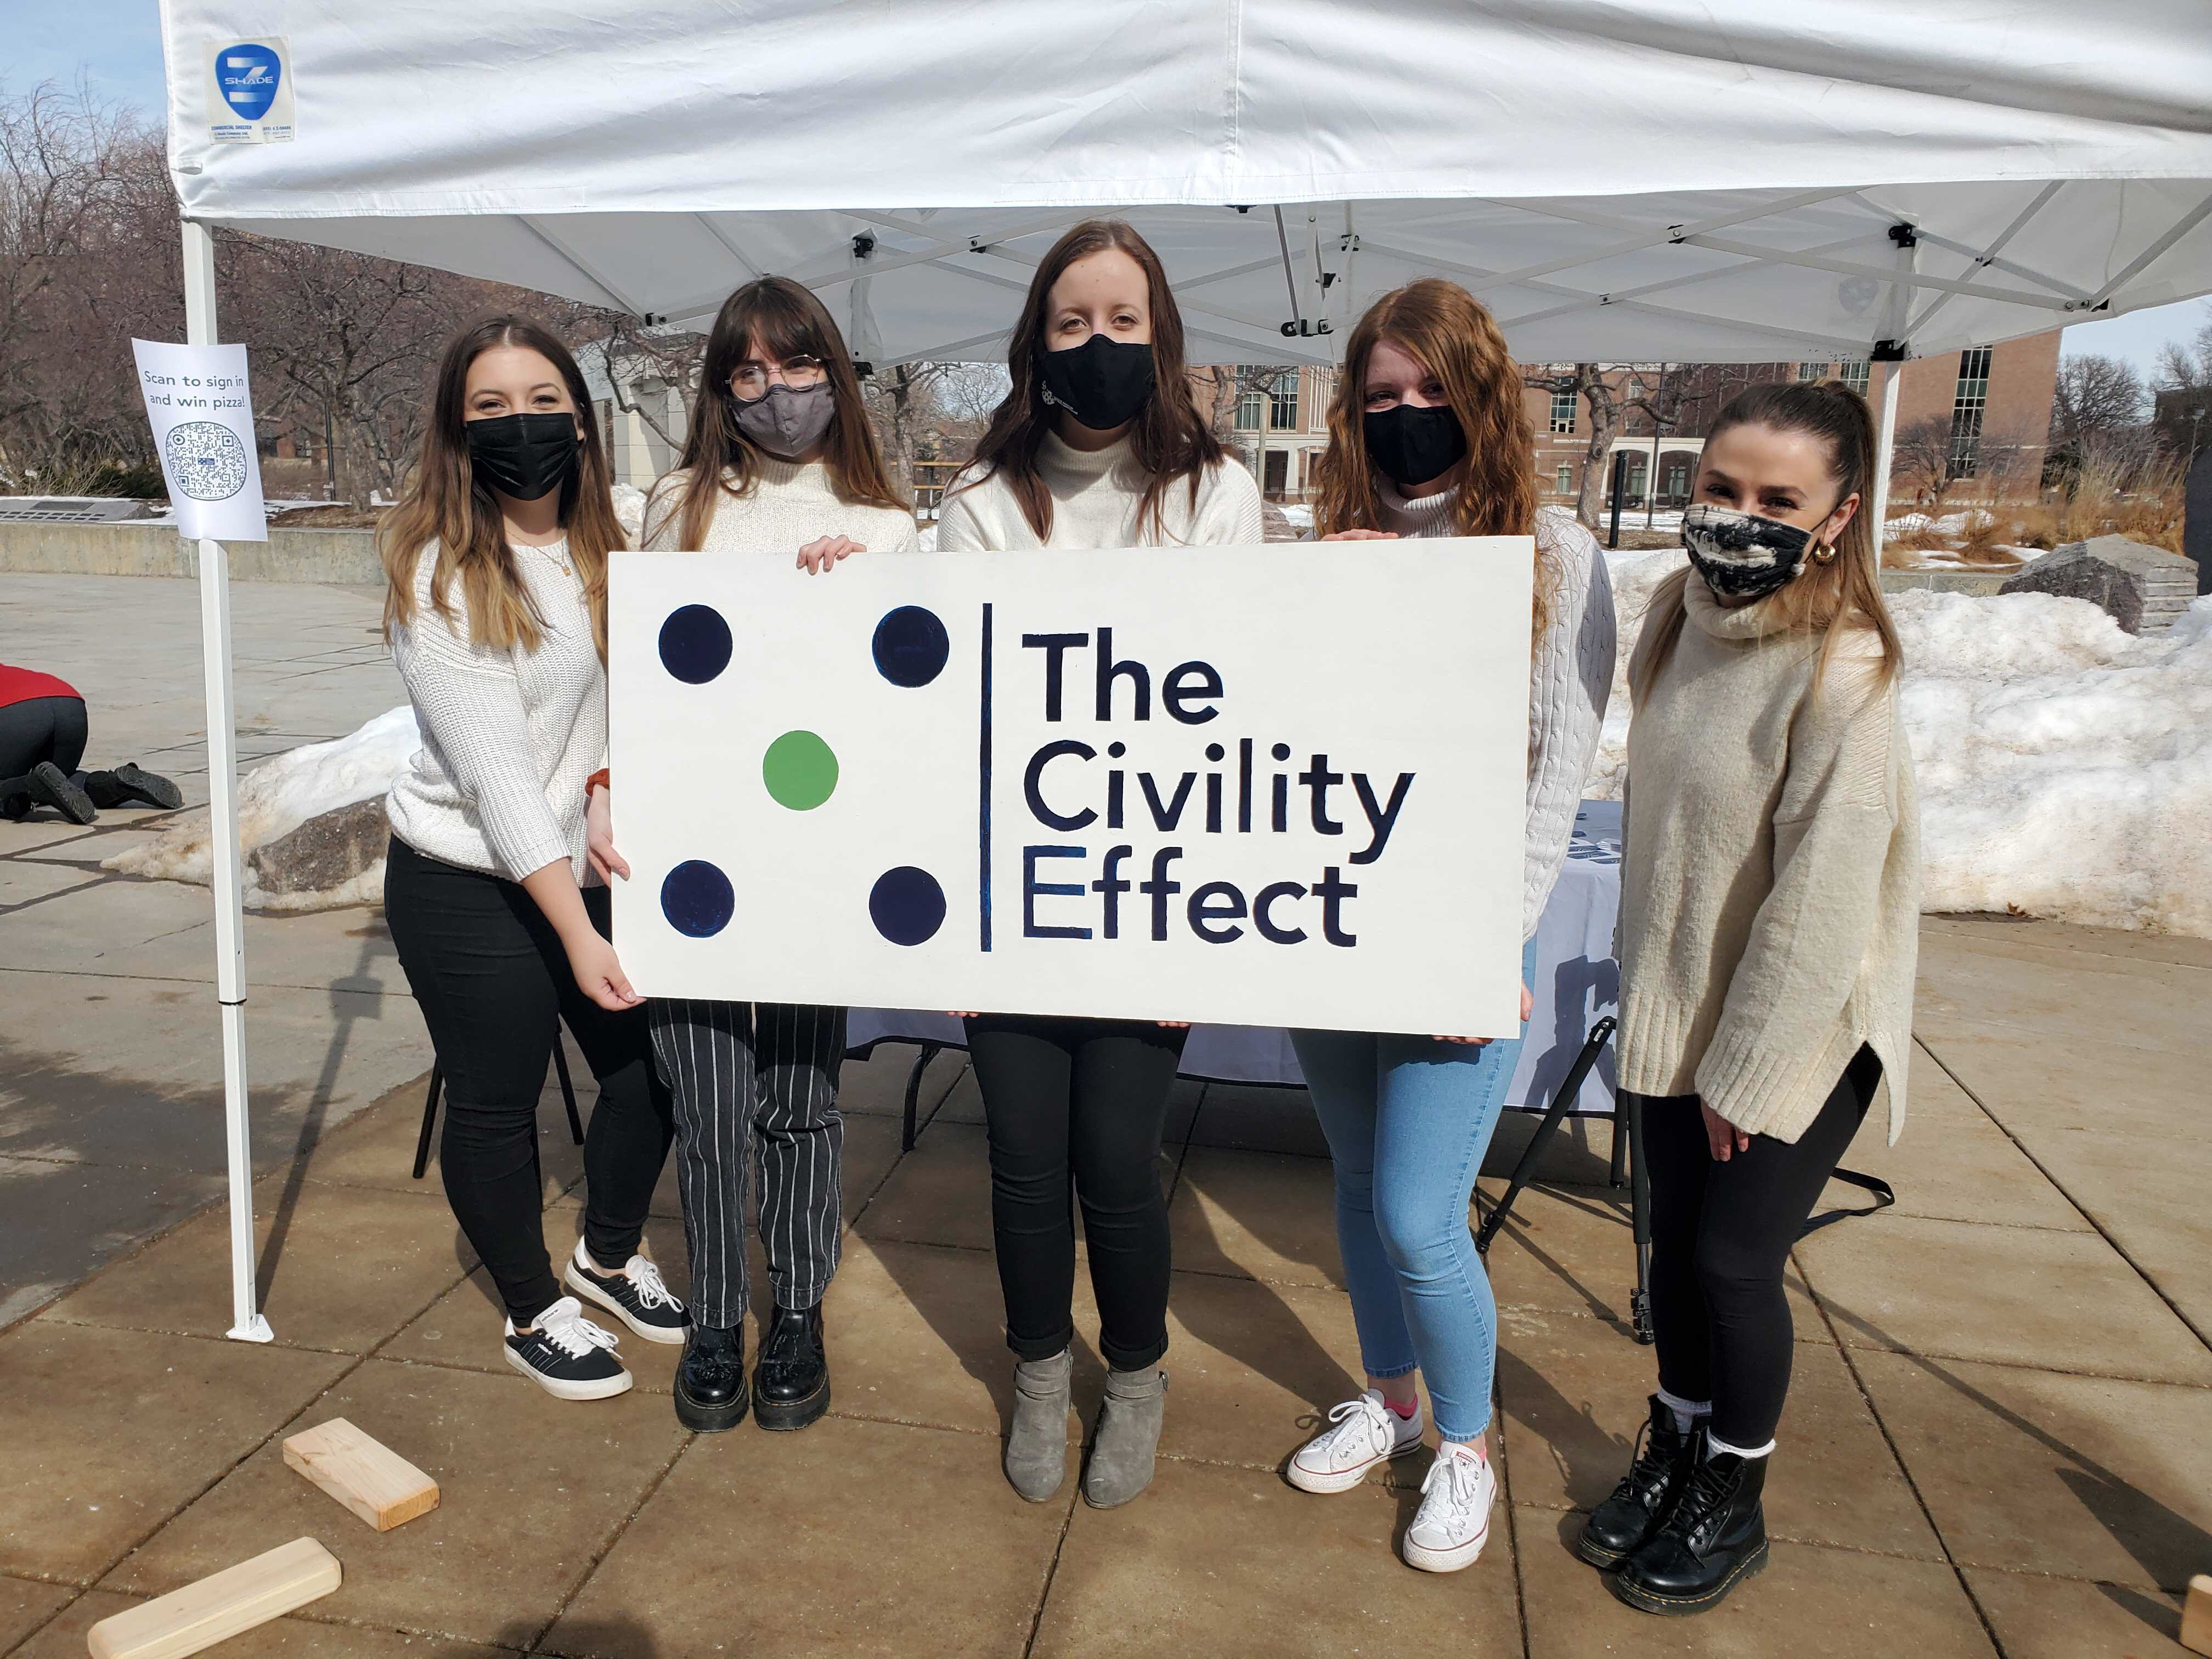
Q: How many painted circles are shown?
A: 5